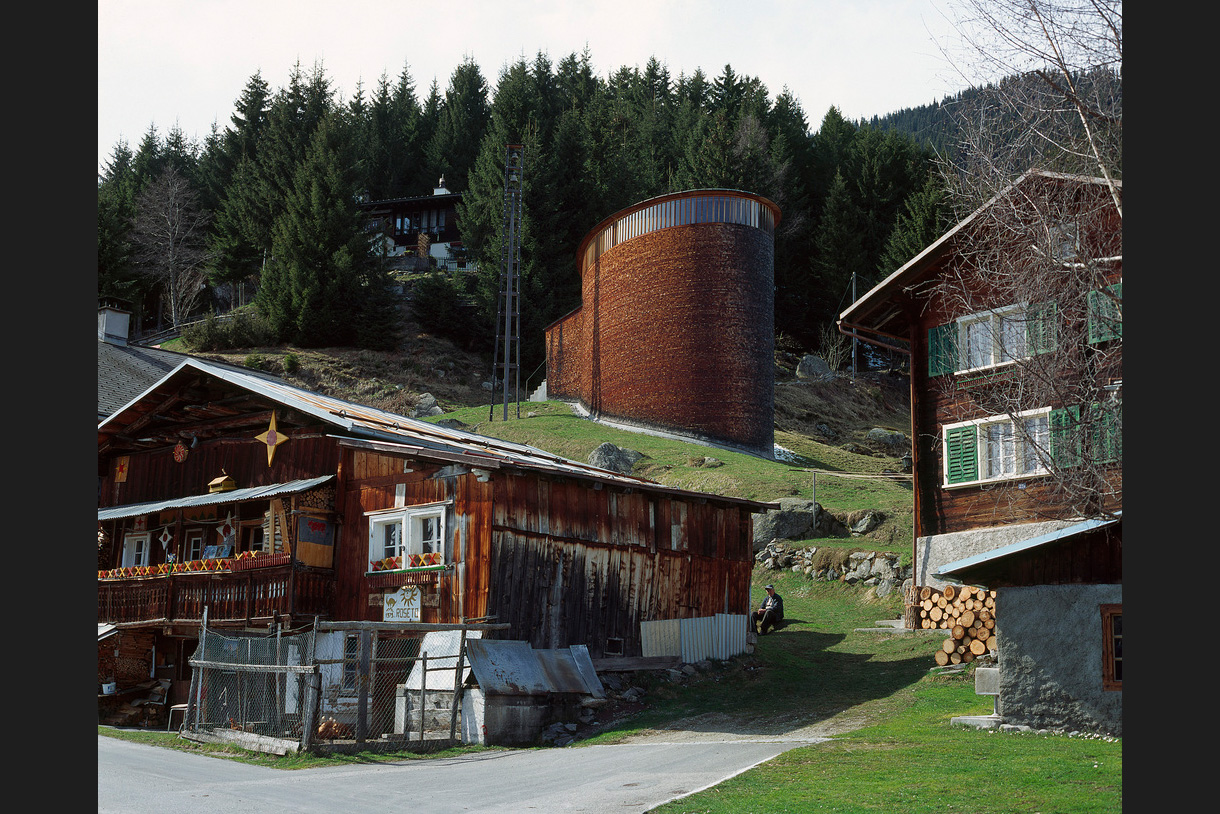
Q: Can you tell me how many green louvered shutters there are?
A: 6